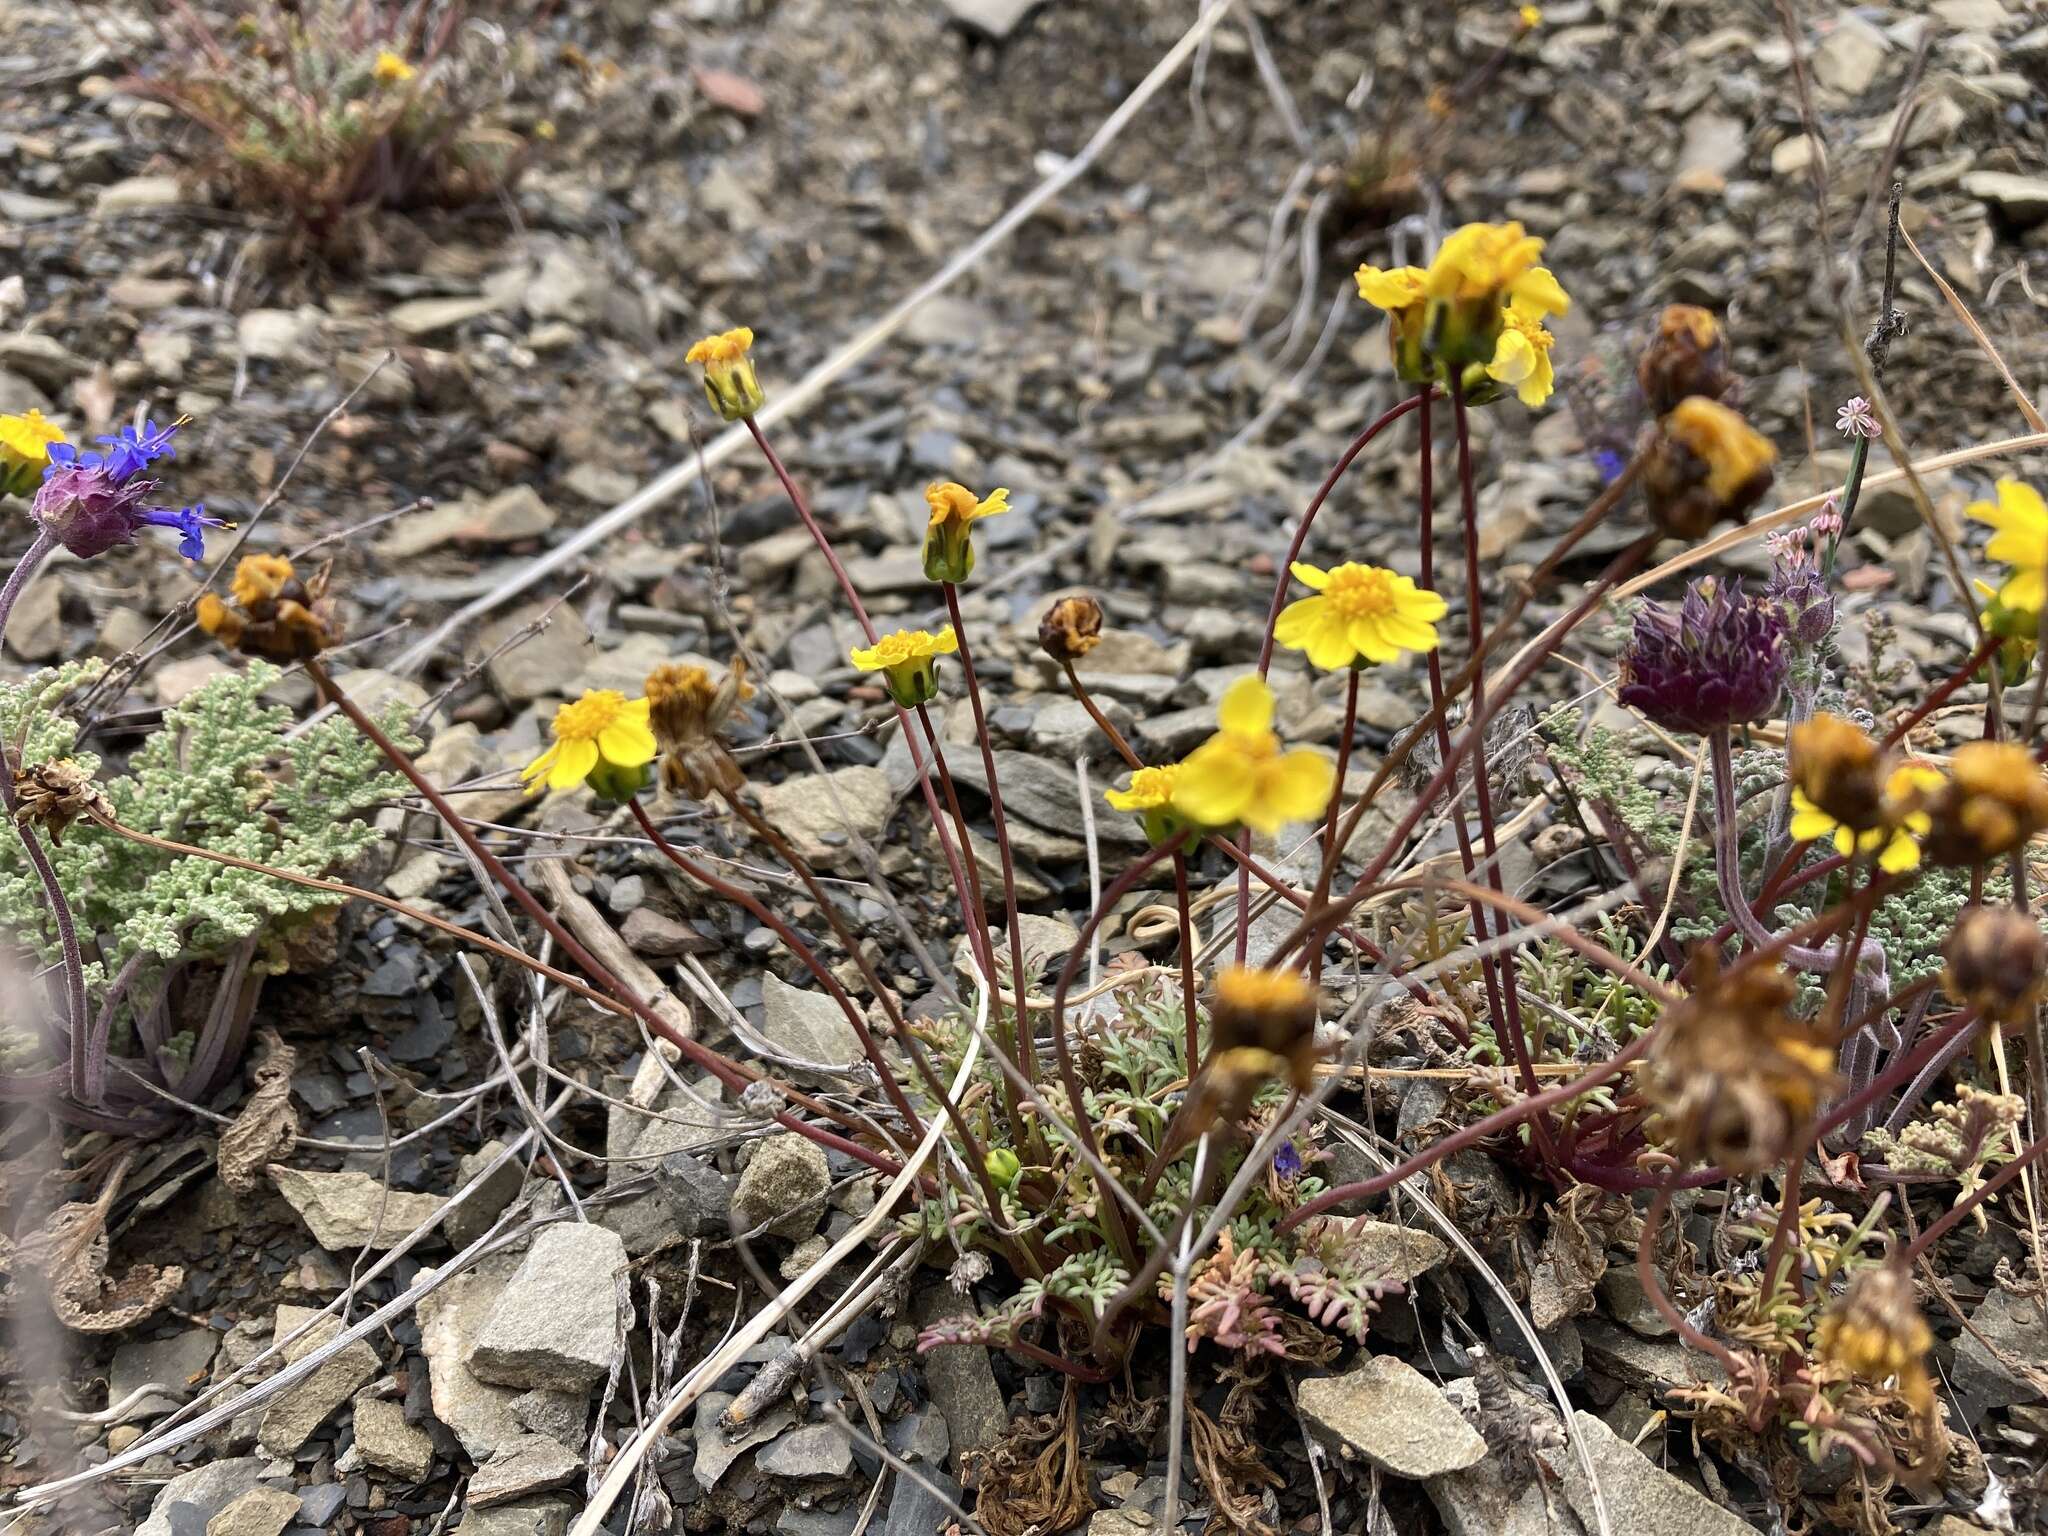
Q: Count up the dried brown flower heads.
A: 12